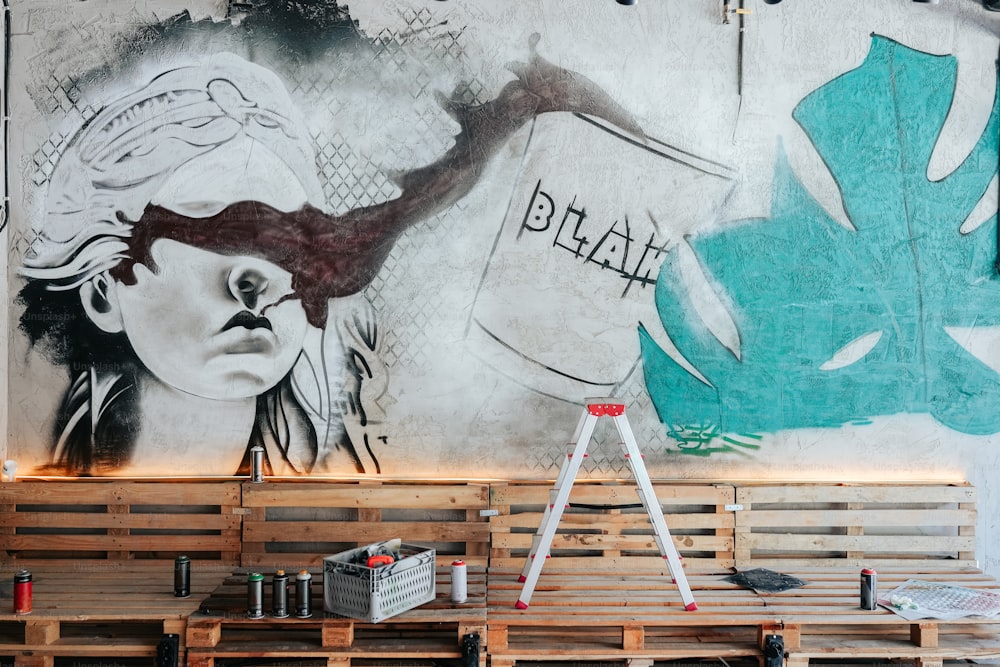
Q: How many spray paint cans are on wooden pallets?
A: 8